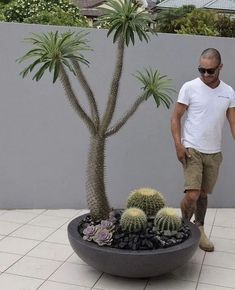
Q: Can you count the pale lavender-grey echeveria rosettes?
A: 3